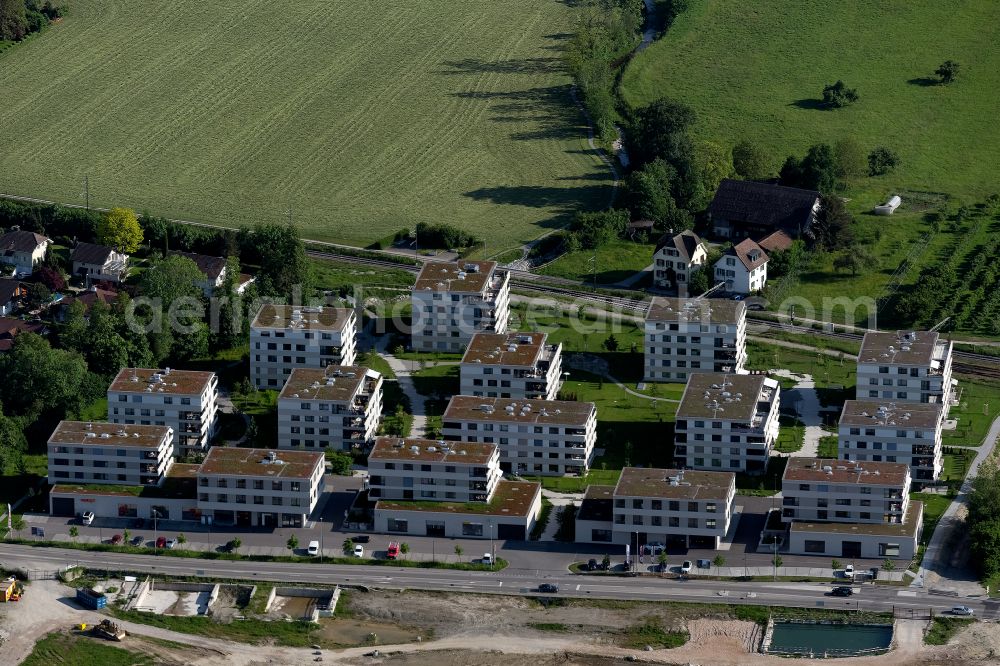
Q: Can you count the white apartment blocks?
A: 15